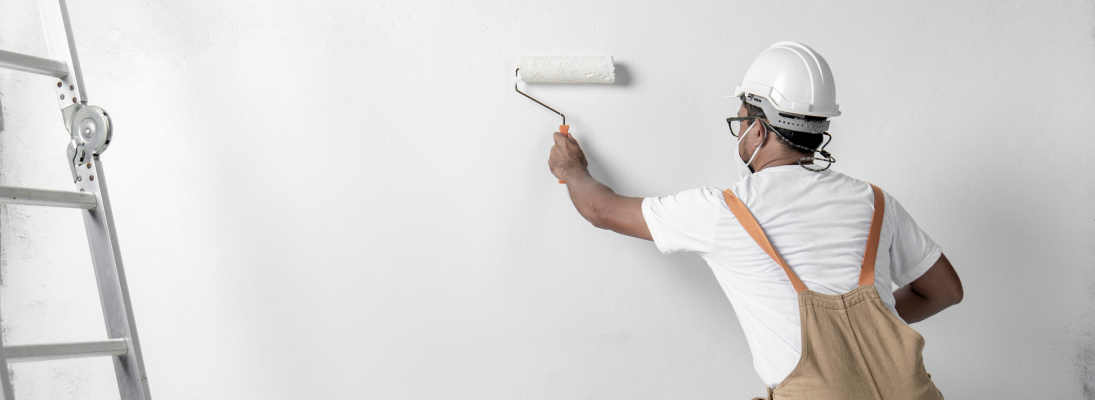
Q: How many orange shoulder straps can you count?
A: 2